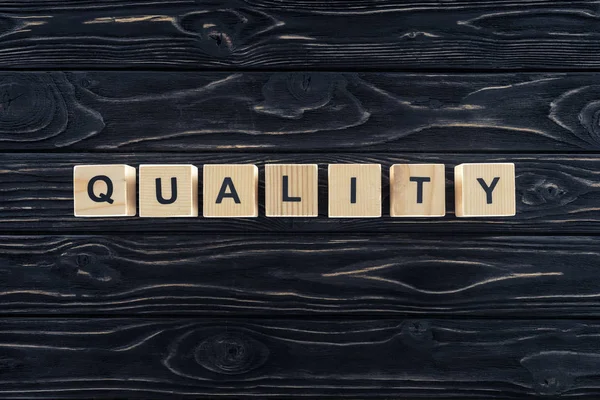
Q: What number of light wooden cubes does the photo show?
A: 7